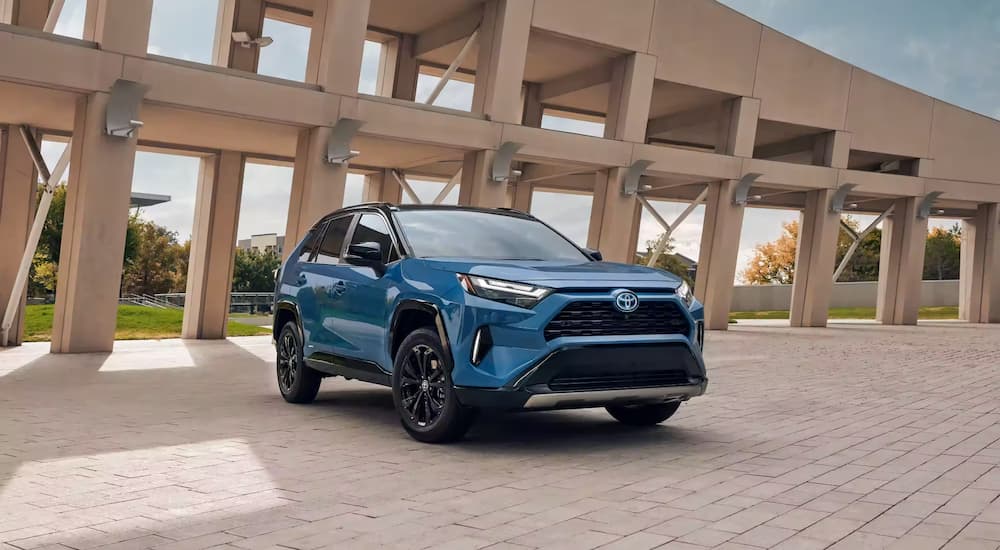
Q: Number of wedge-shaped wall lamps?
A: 7